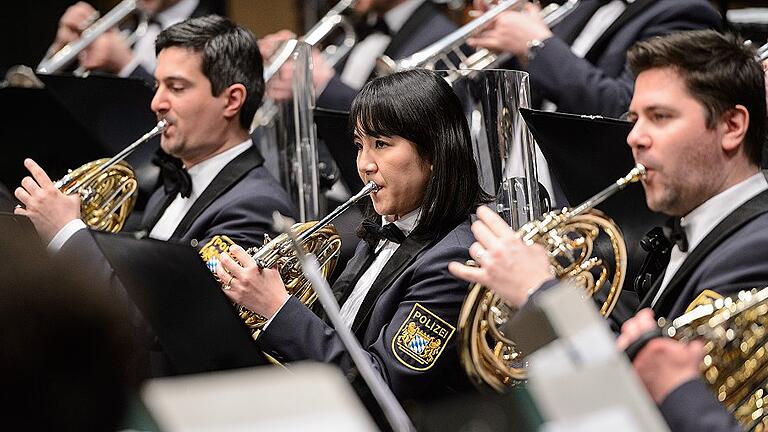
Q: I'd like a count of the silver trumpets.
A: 3